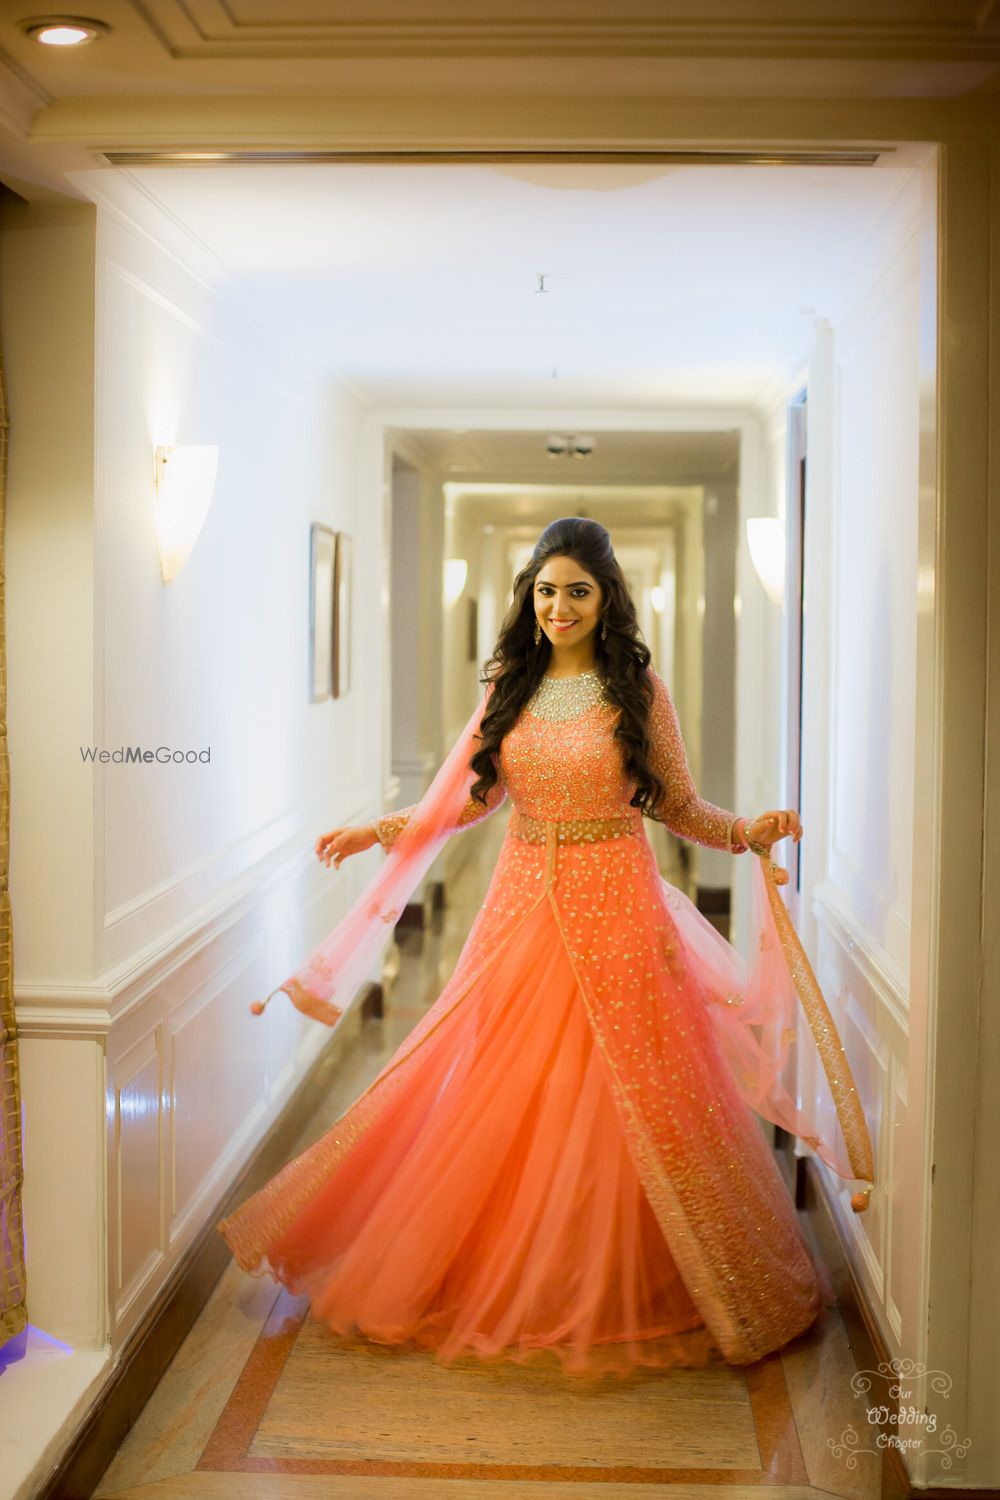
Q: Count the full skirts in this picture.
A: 1